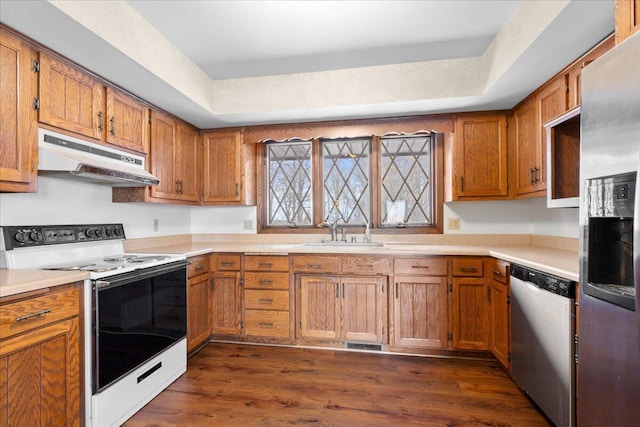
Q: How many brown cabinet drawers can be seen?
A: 12